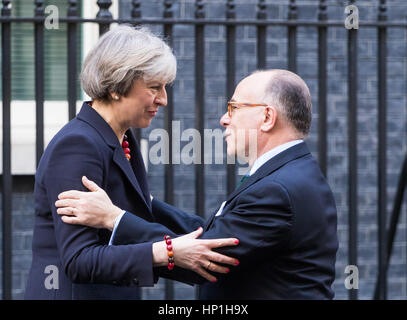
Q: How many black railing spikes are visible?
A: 13